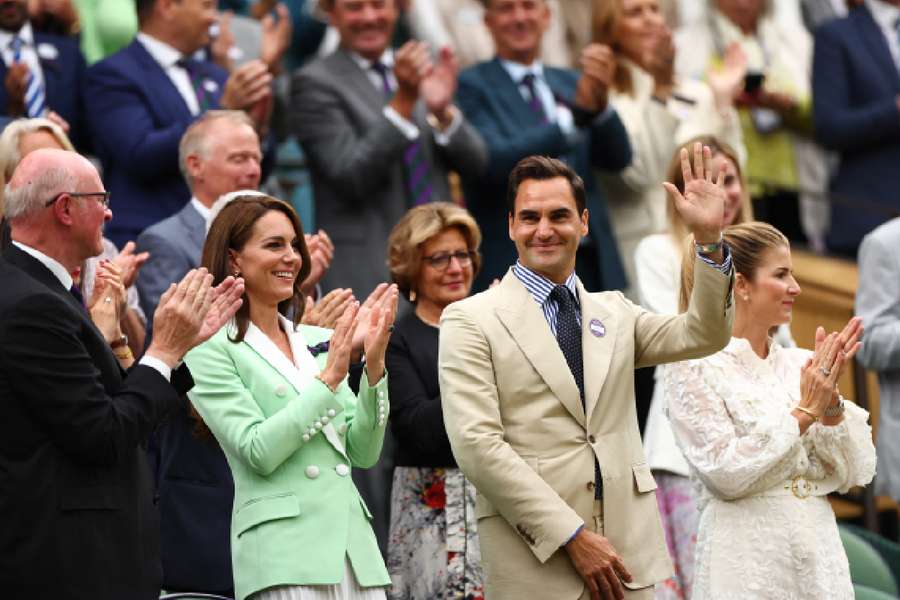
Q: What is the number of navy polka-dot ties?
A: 1